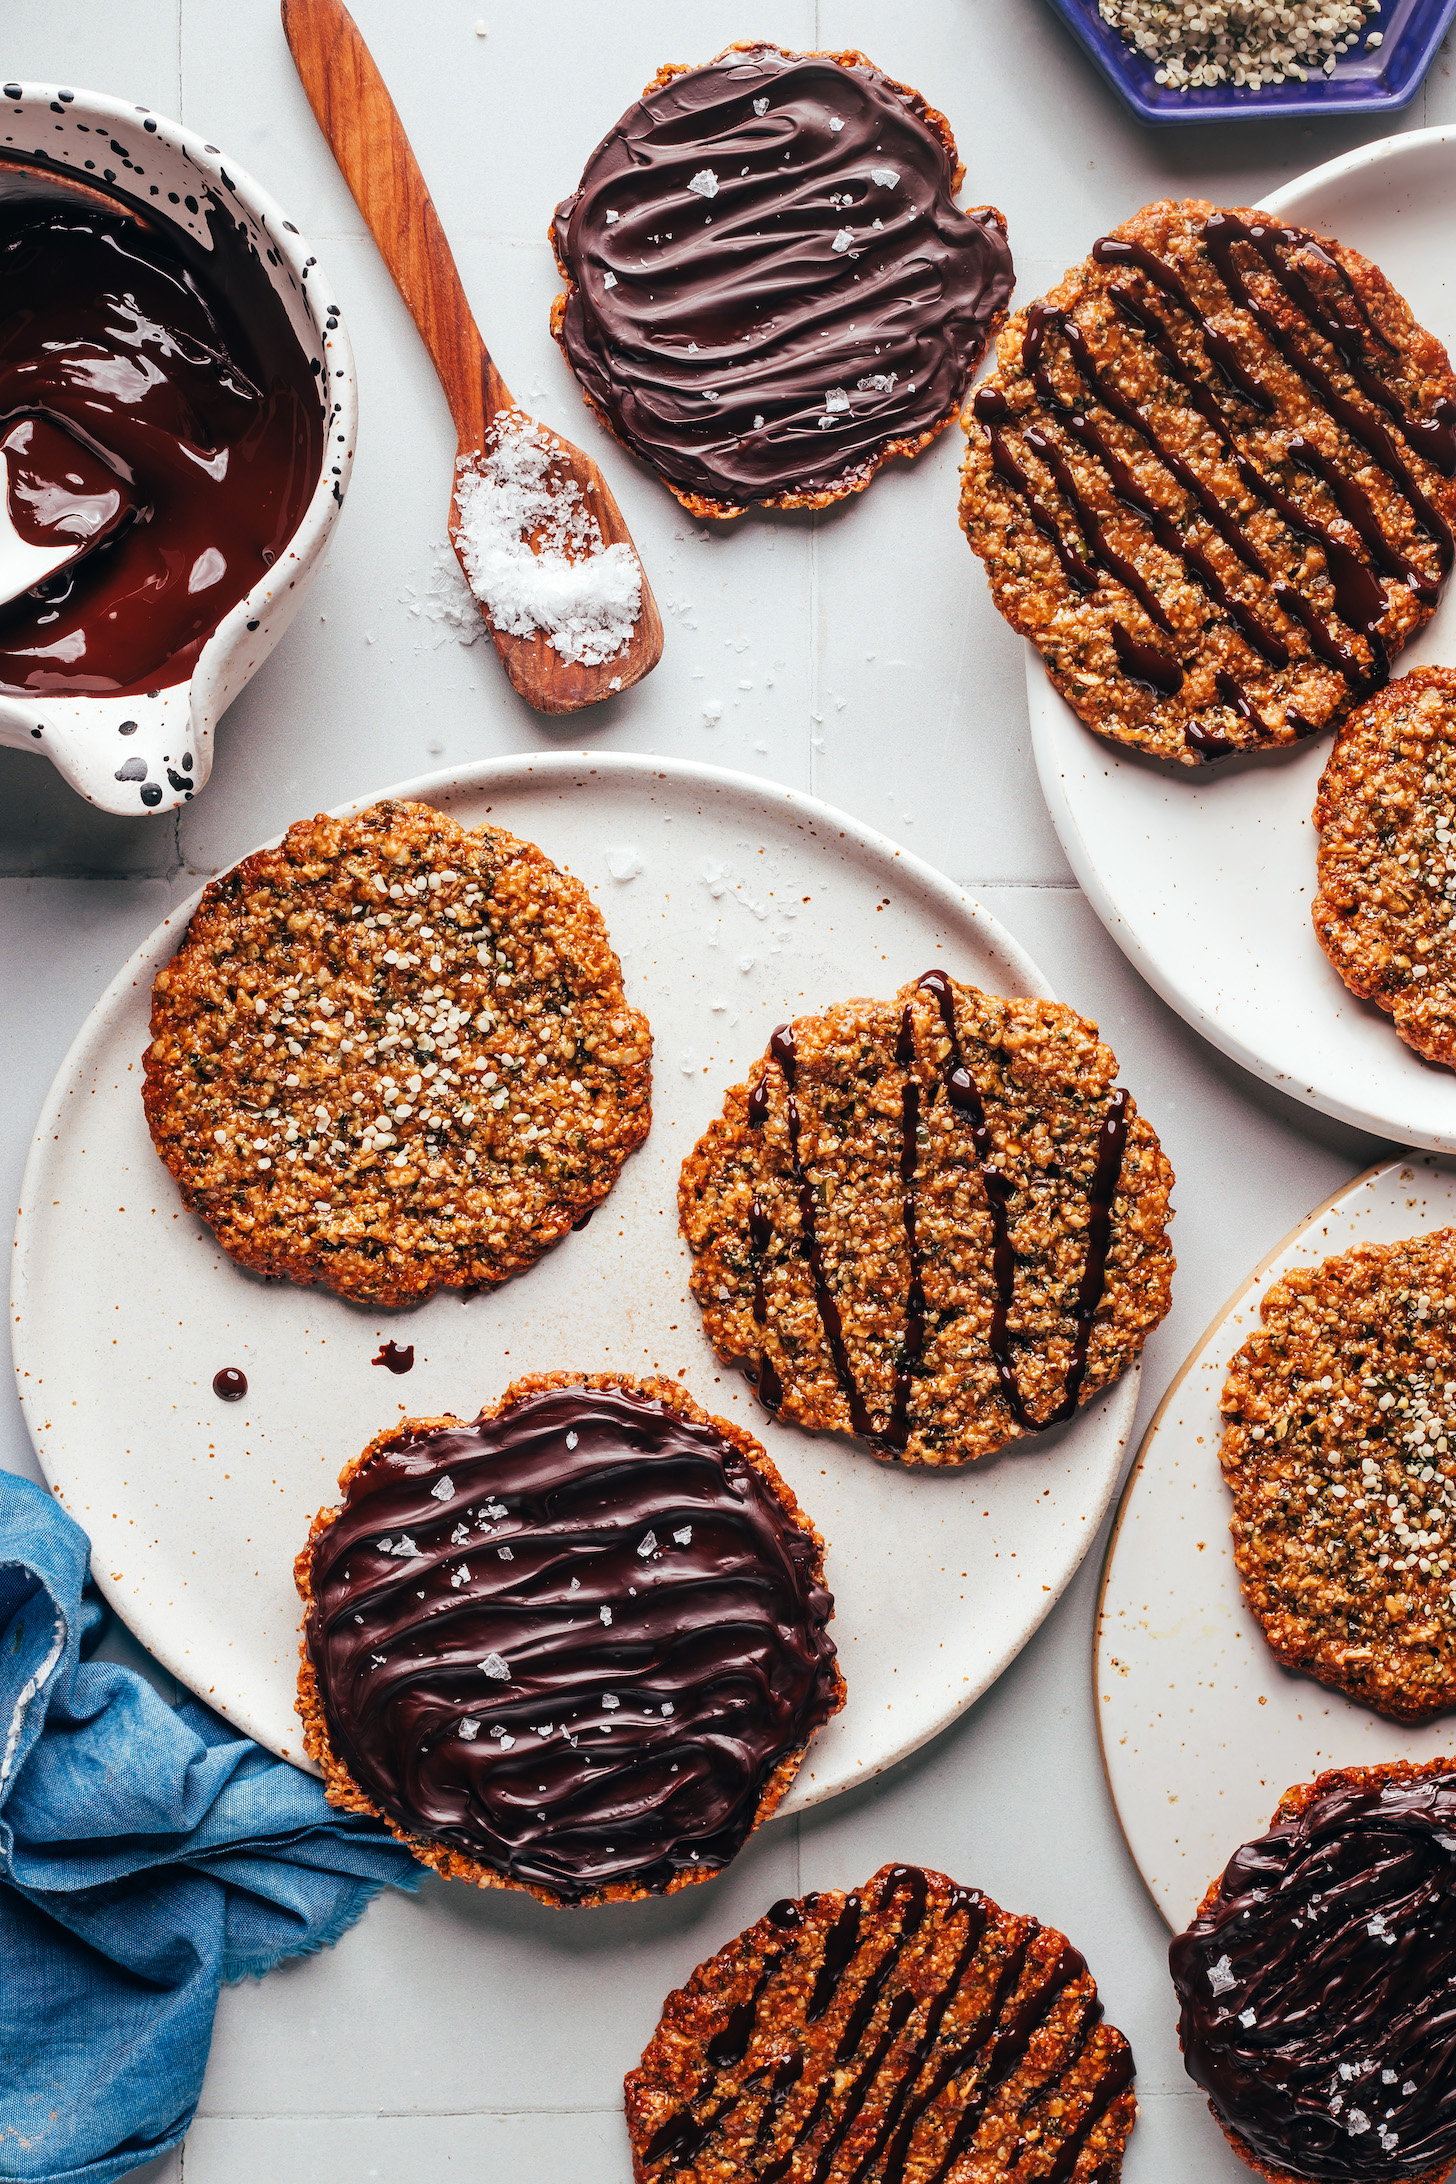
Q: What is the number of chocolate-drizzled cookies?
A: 3